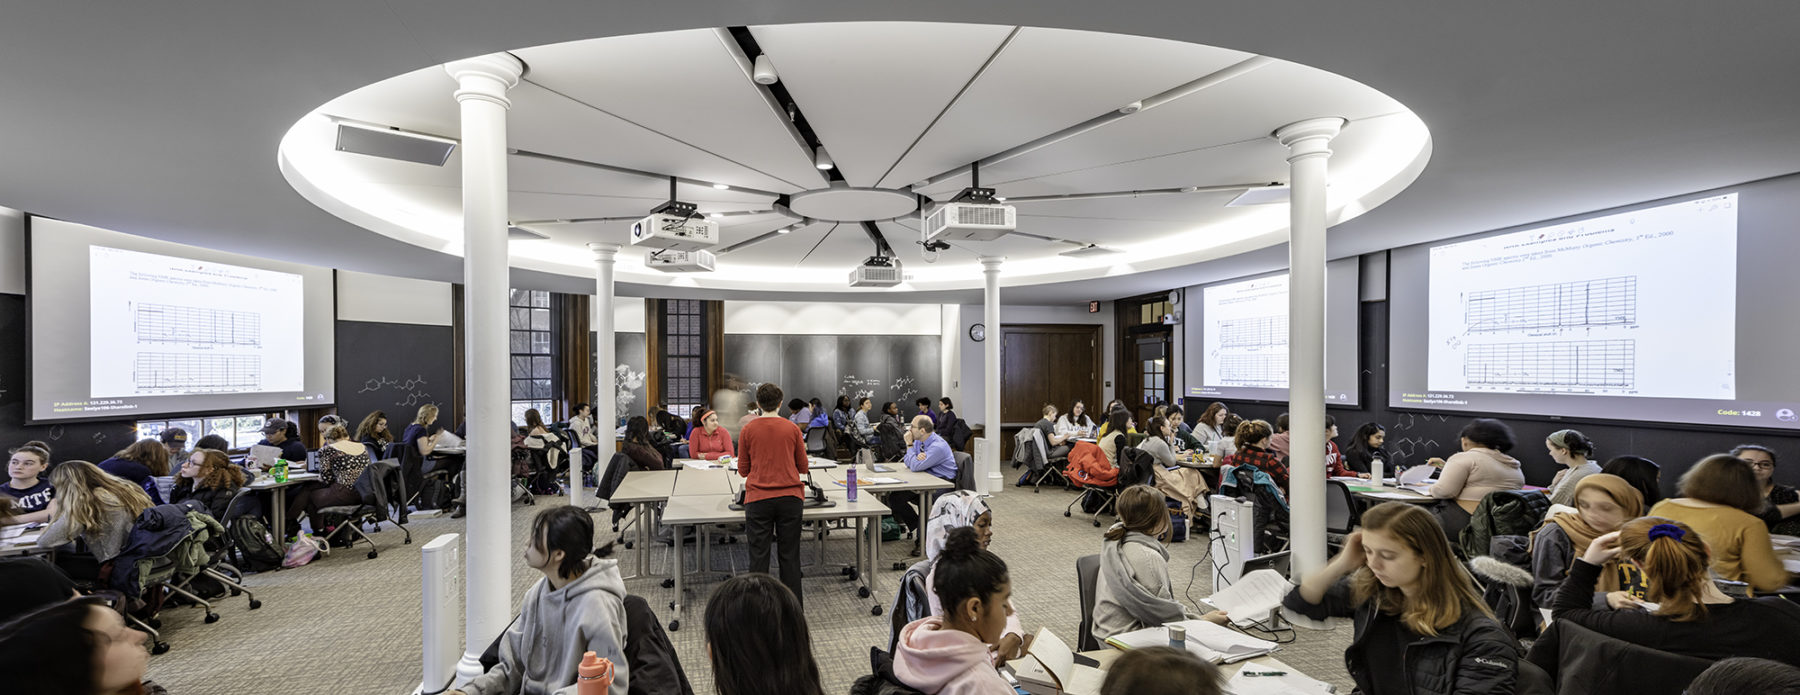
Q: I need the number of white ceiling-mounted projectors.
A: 4